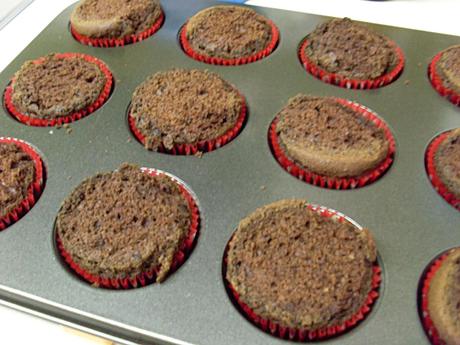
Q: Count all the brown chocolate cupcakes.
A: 12